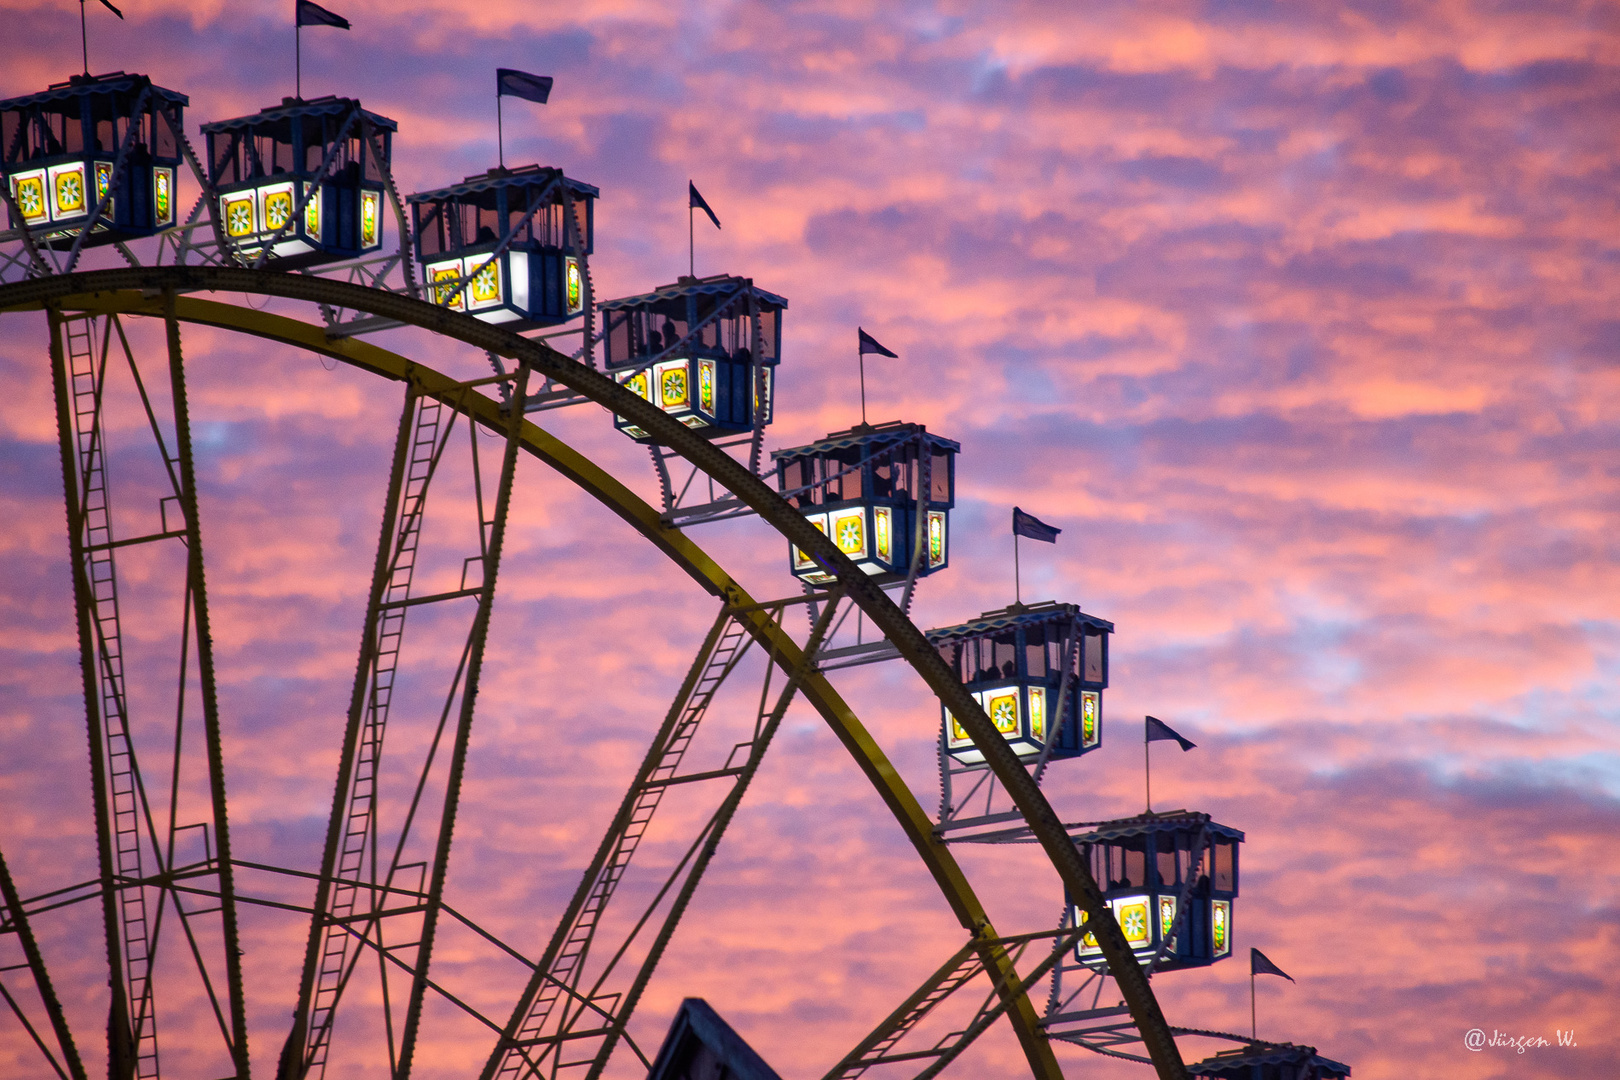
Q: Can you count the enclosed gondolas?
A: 8